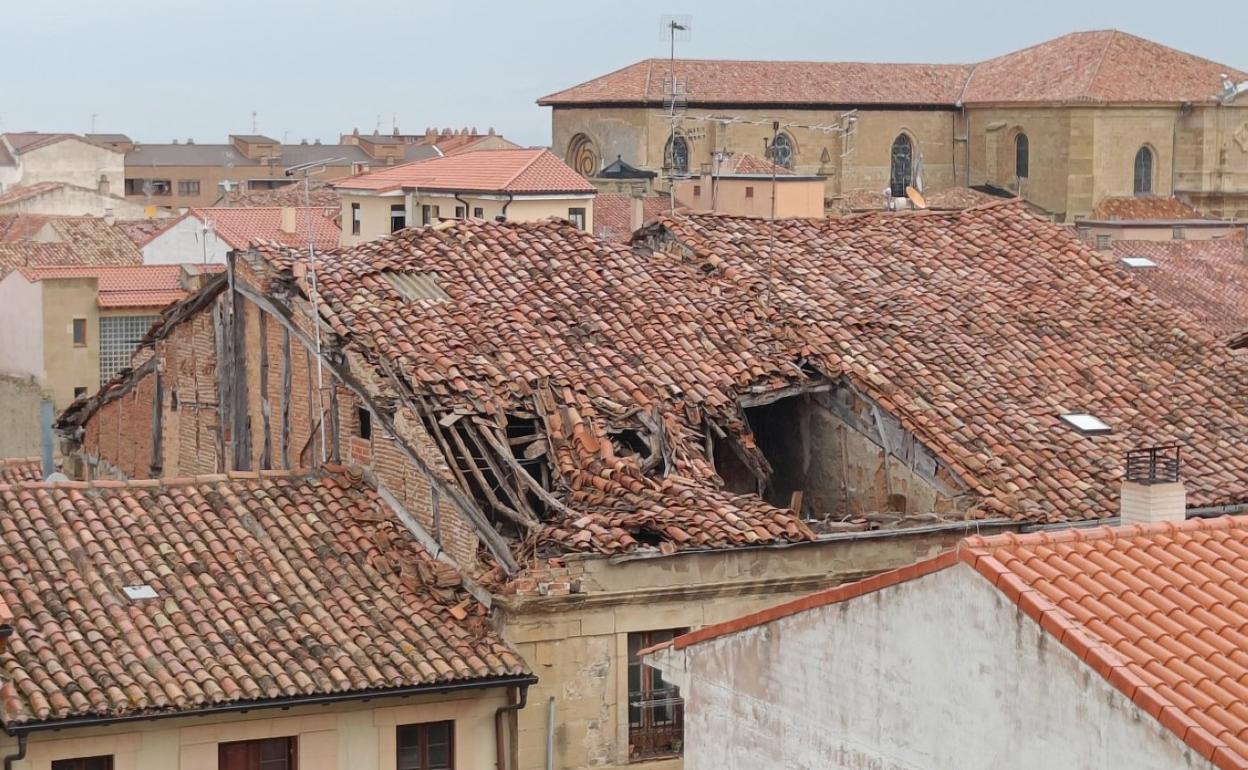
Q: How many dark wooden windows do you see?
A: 4